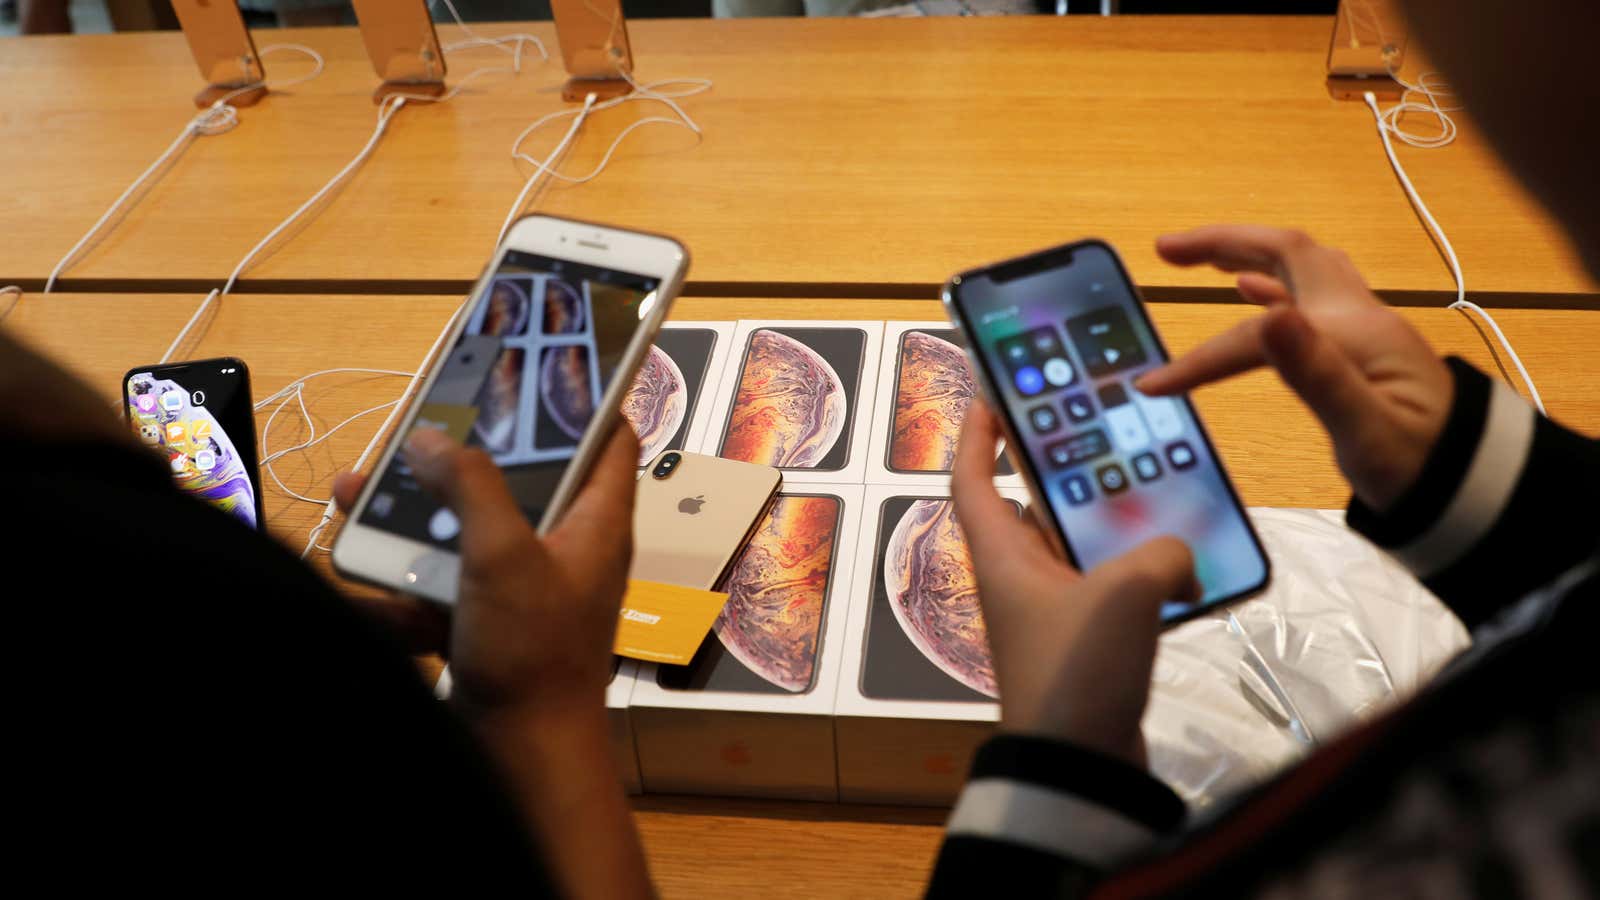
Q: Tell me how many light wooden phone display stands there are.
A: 4